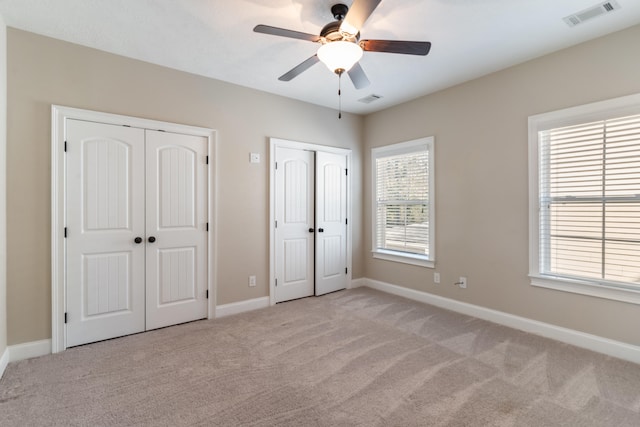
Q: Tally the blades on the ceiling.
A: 5